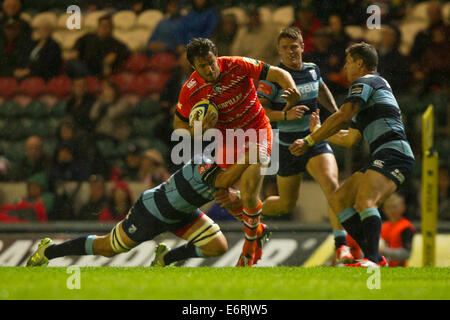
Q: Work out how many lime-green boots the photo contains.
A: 2